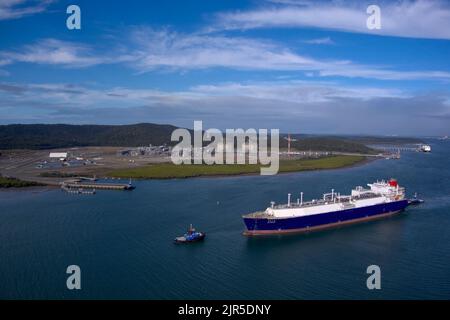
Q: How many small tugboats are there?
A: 2